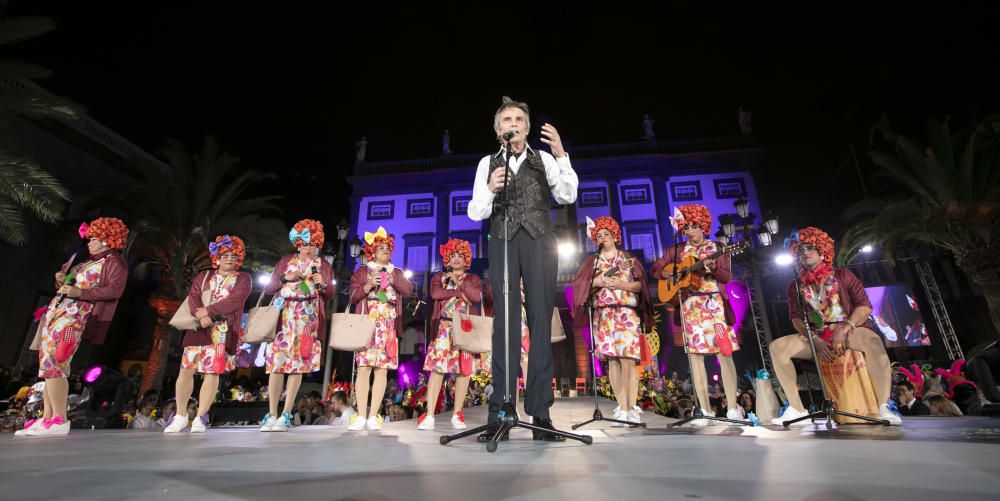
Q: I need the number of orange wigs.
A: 8